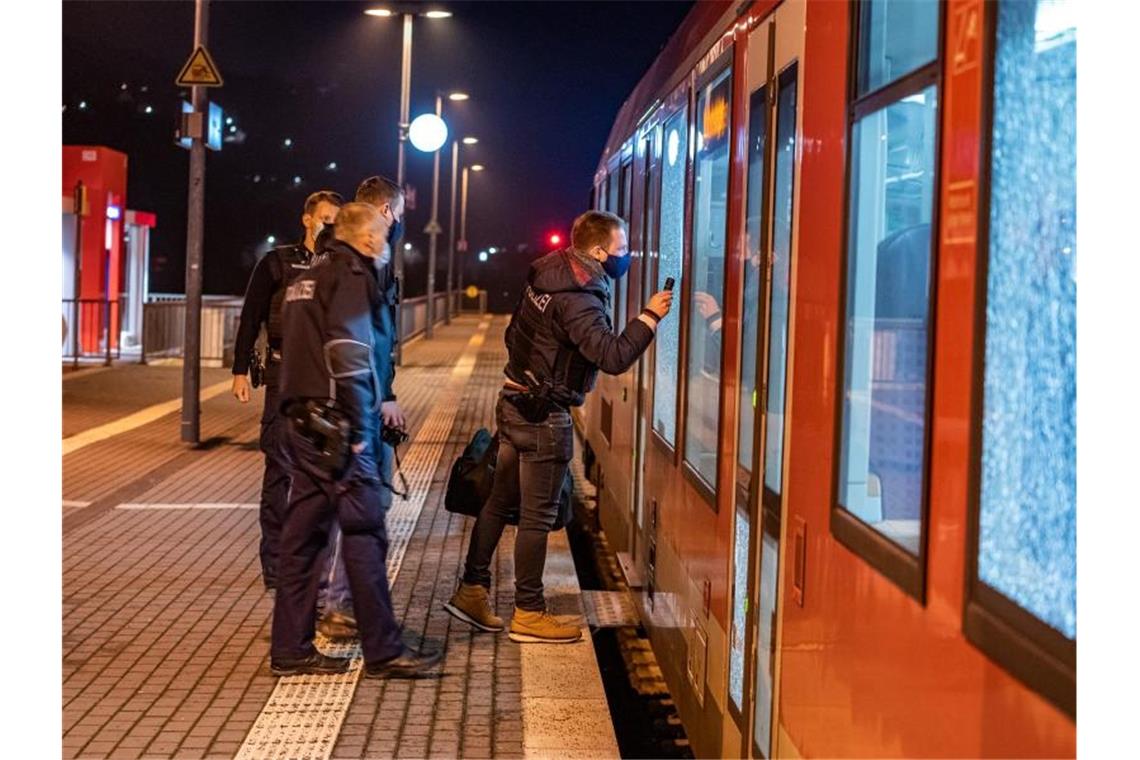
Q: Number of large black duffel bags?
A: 1